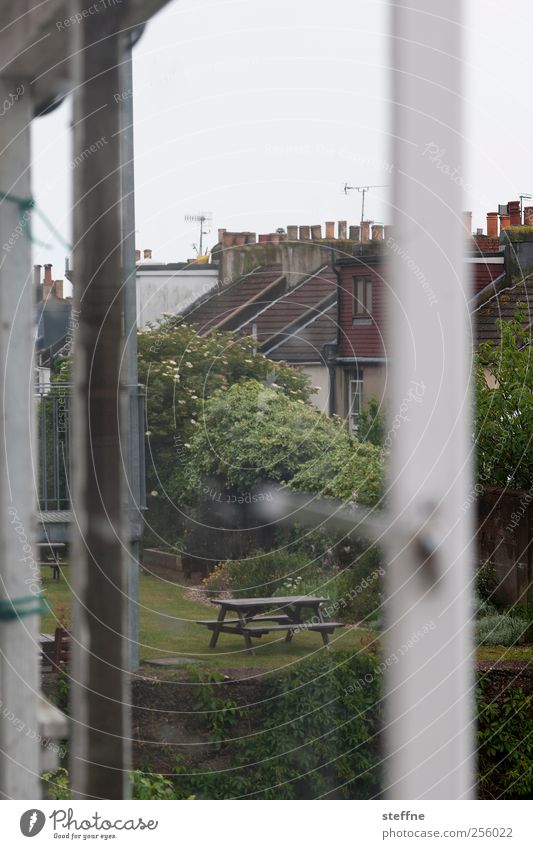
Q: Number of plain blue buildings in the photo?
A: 0